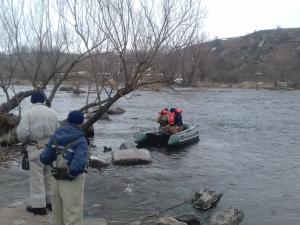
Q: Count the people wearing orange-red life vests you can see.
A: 2